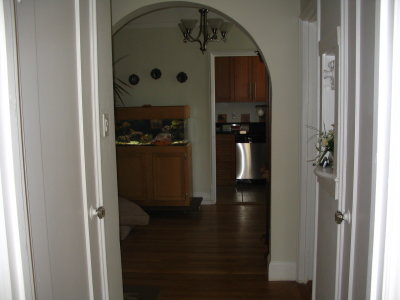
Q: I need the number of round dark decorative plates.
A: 3